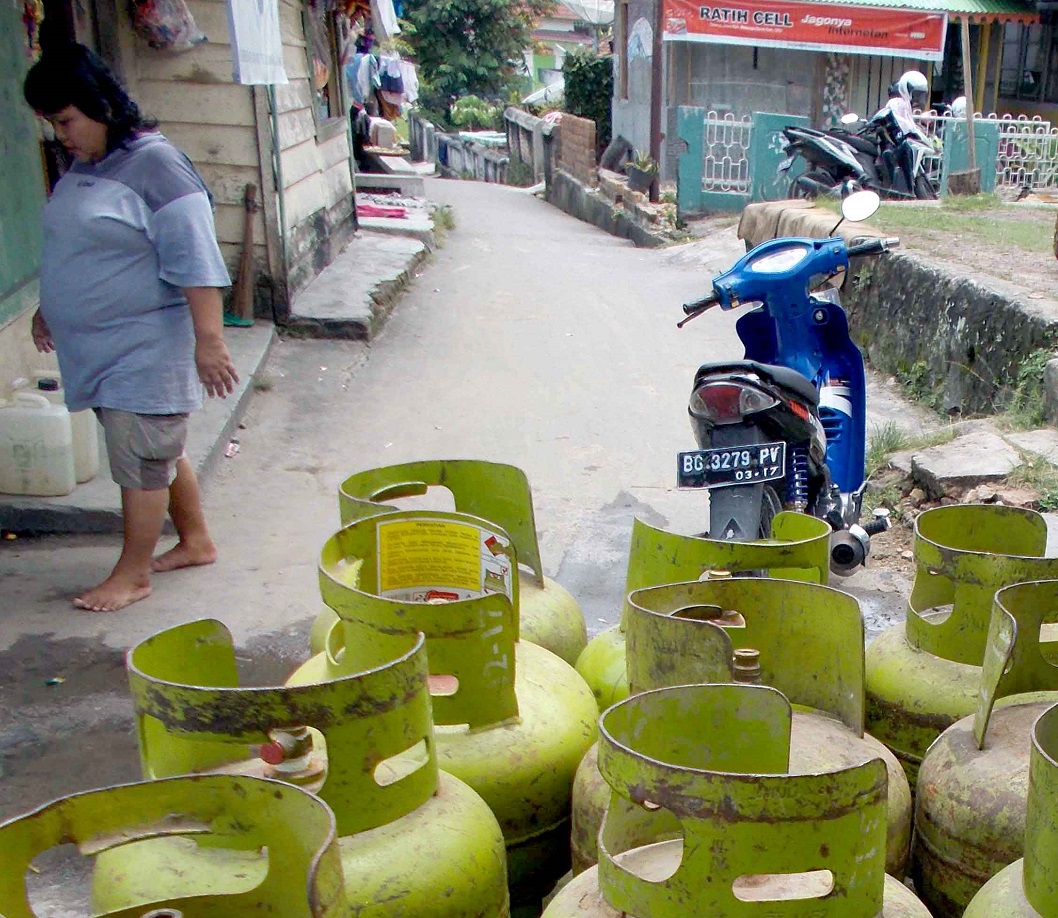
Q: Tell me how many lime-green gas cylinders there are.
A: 10